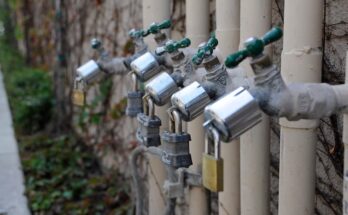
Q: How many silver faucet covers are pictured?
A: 5